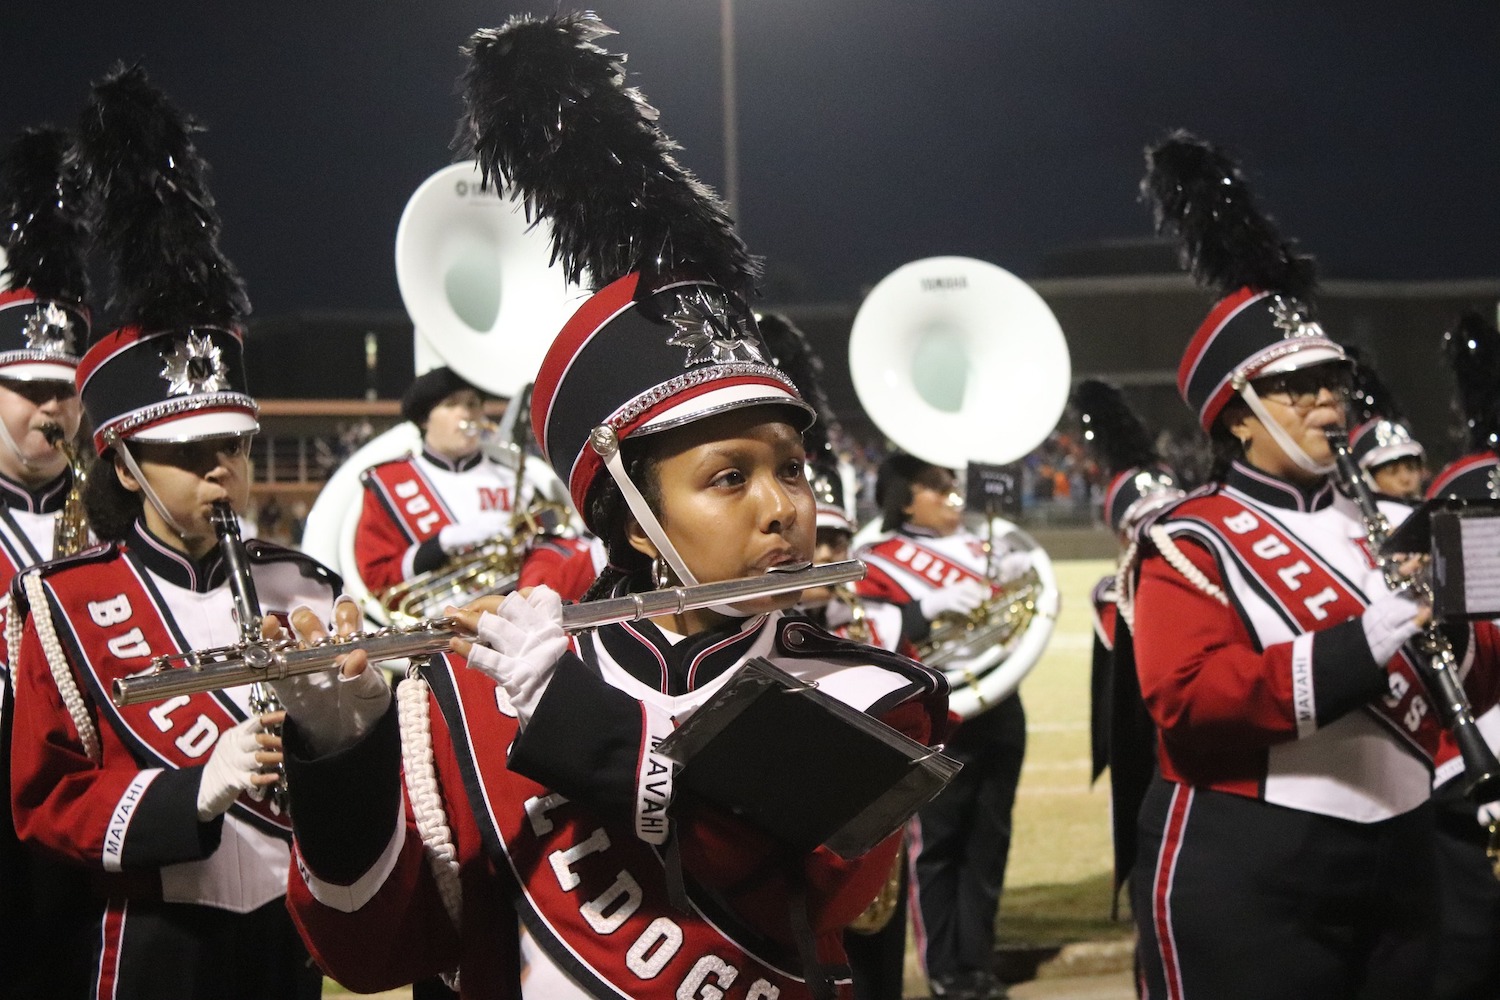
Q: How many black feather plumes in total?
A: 8